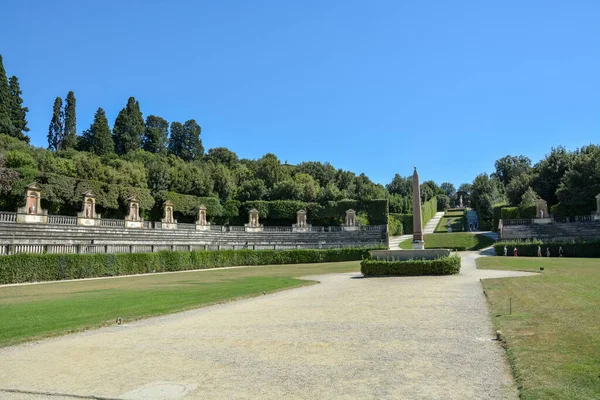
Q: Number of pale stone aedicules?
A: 10